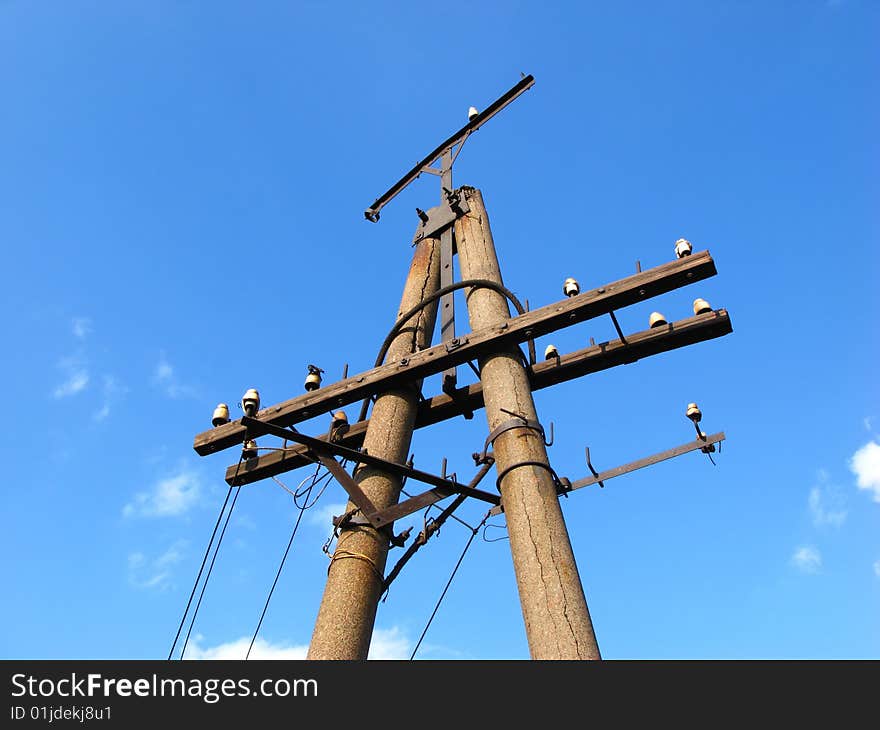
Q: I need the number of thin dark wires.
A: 4